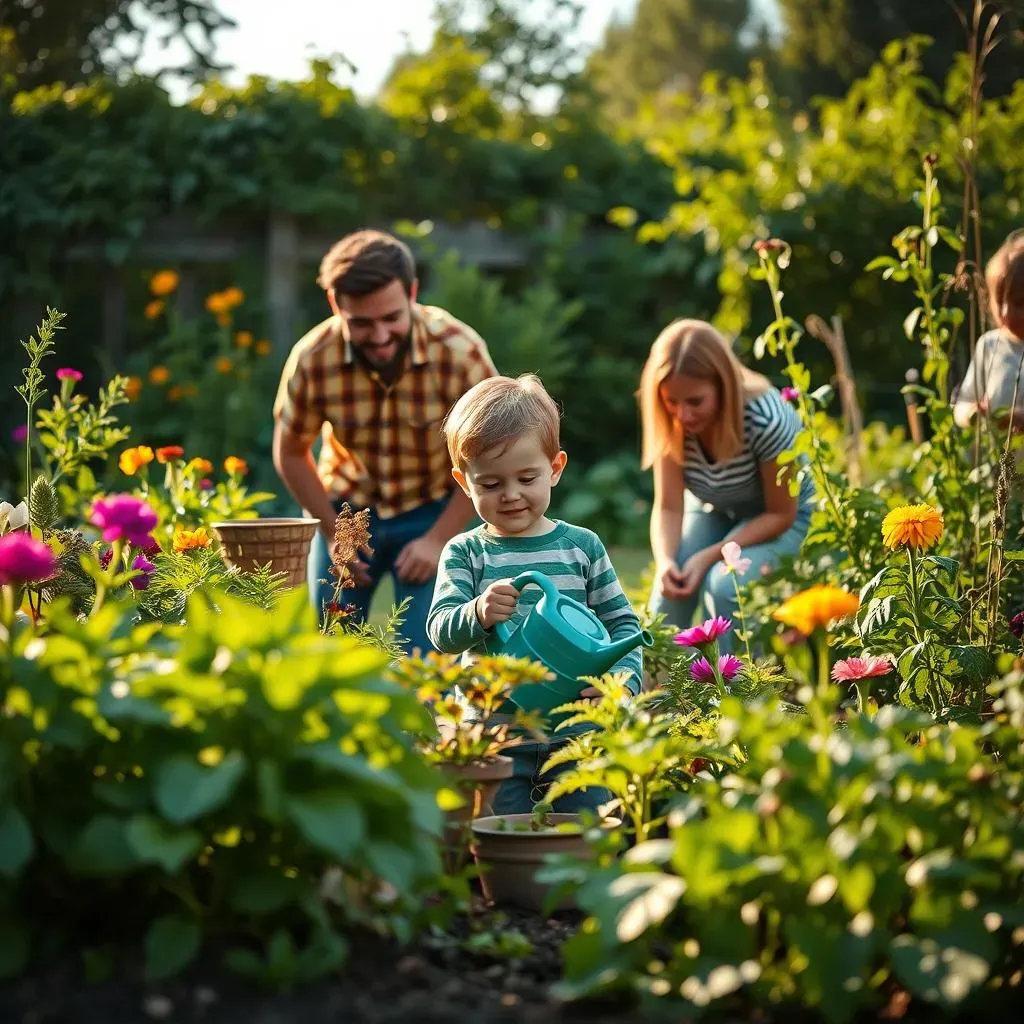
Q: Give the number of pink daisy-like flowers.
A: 3